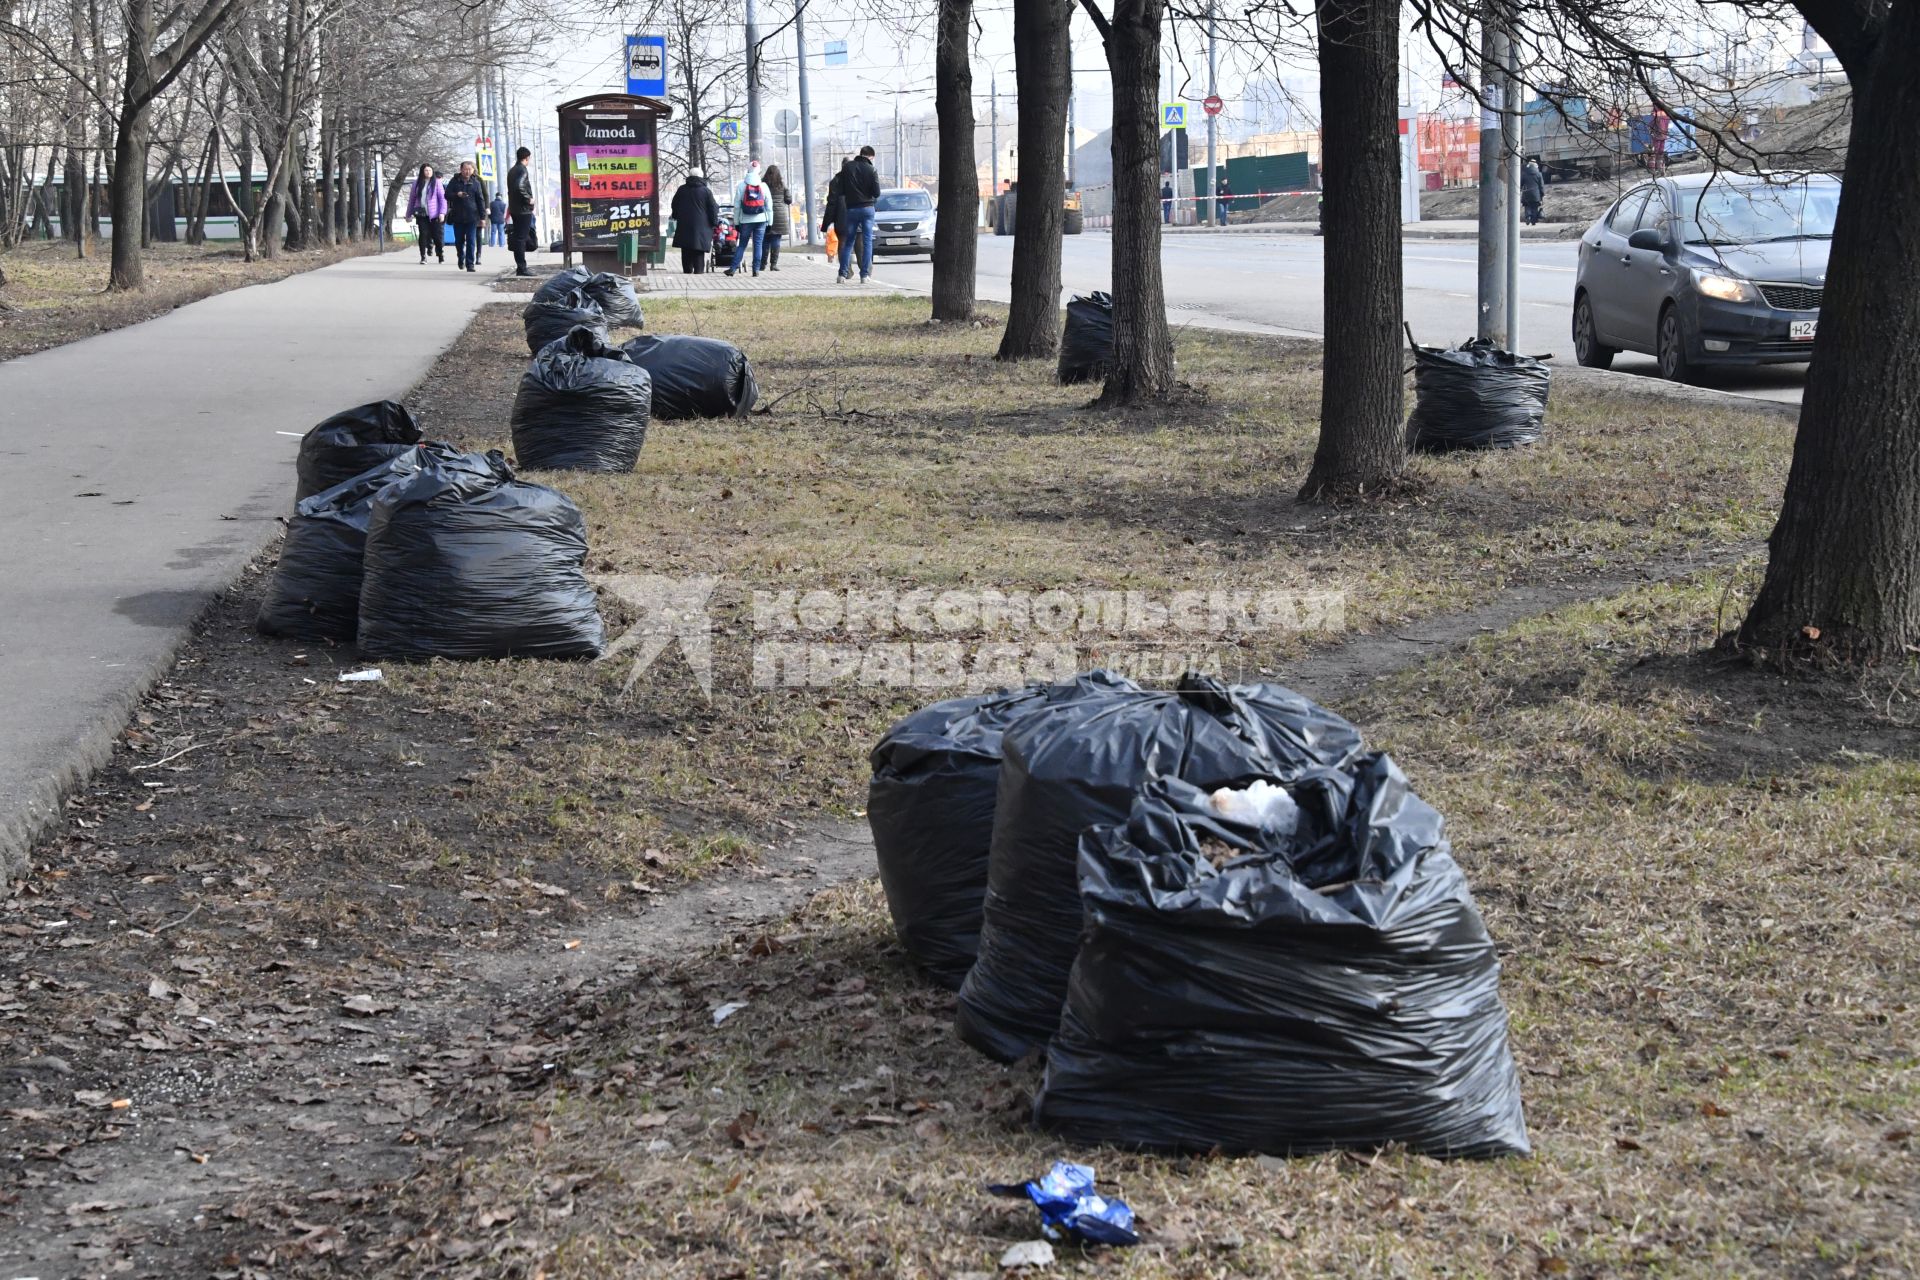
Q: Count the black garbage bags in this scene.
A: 13